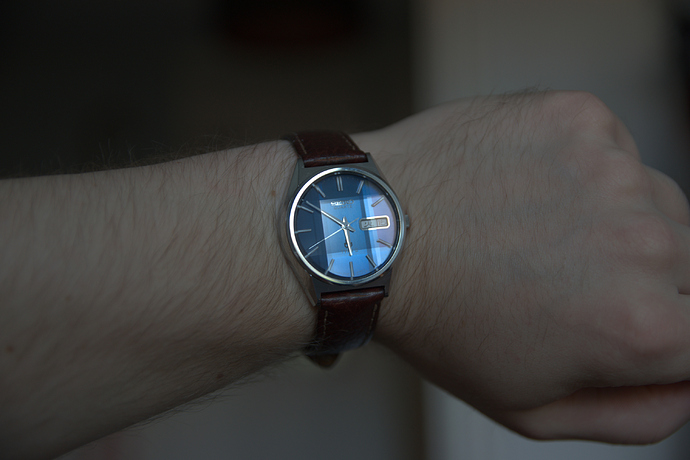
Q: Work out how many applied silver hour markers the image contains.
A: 11